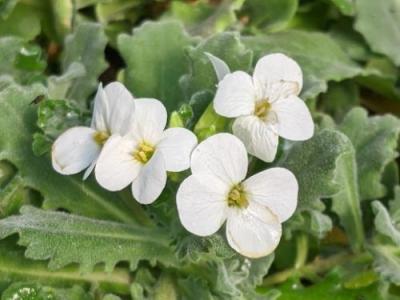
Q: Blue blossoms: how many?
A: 0